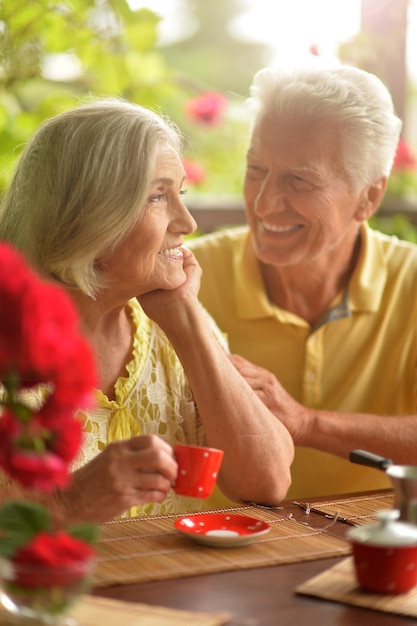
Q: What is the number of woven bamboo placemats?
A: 4